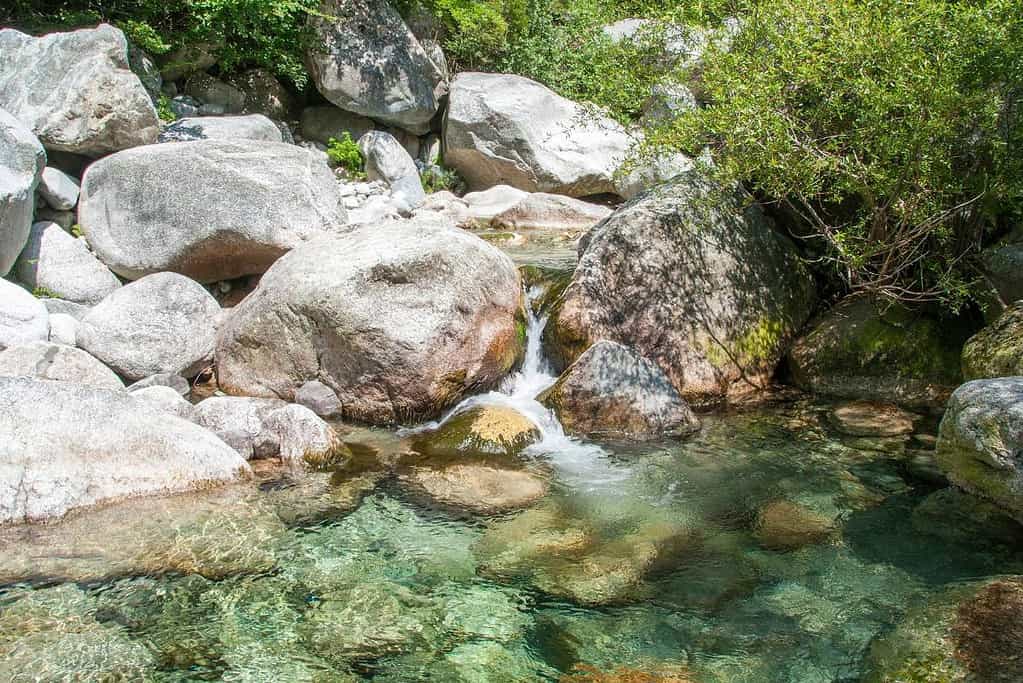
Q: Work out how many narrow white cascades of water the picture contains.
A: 1